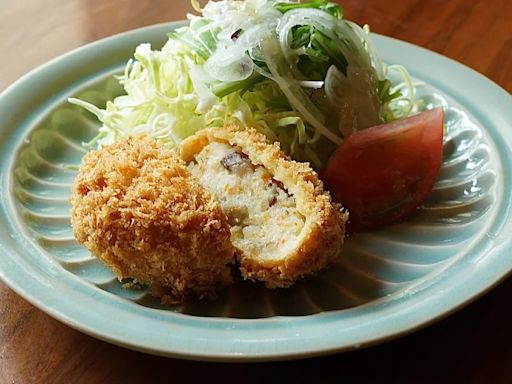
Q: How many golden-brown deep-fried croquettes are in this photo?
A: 2